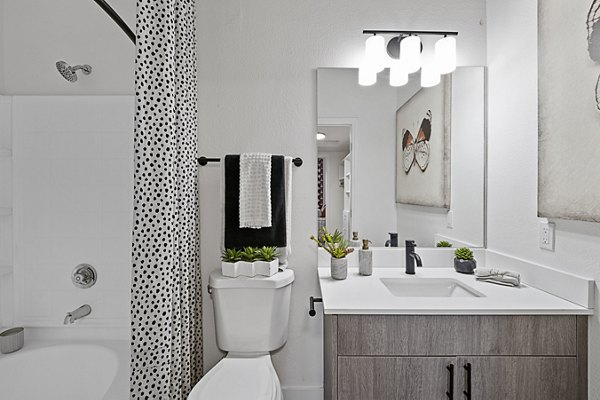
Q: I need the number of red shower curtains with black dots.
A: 0